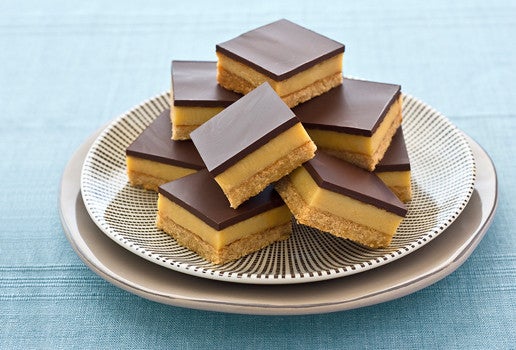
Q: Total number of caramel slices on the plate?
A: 8